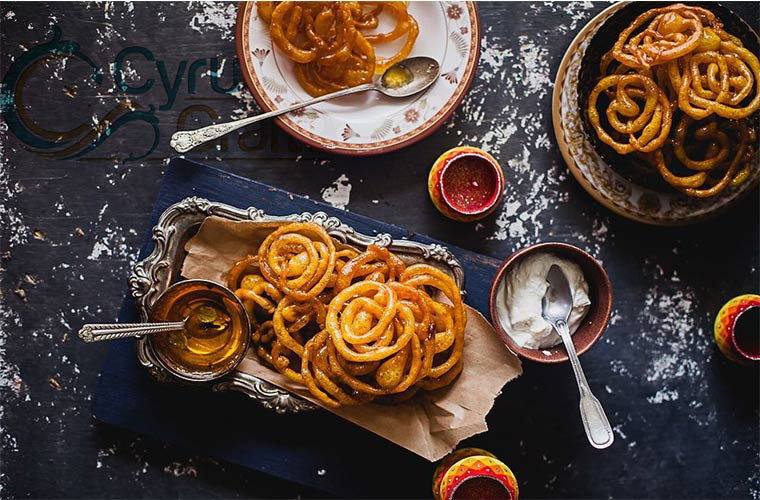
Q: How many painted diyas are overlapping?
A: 2